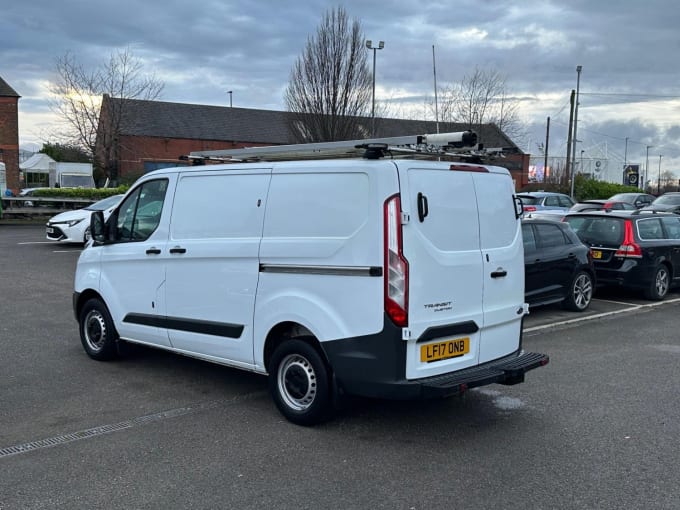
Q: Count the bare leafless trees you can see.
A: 3